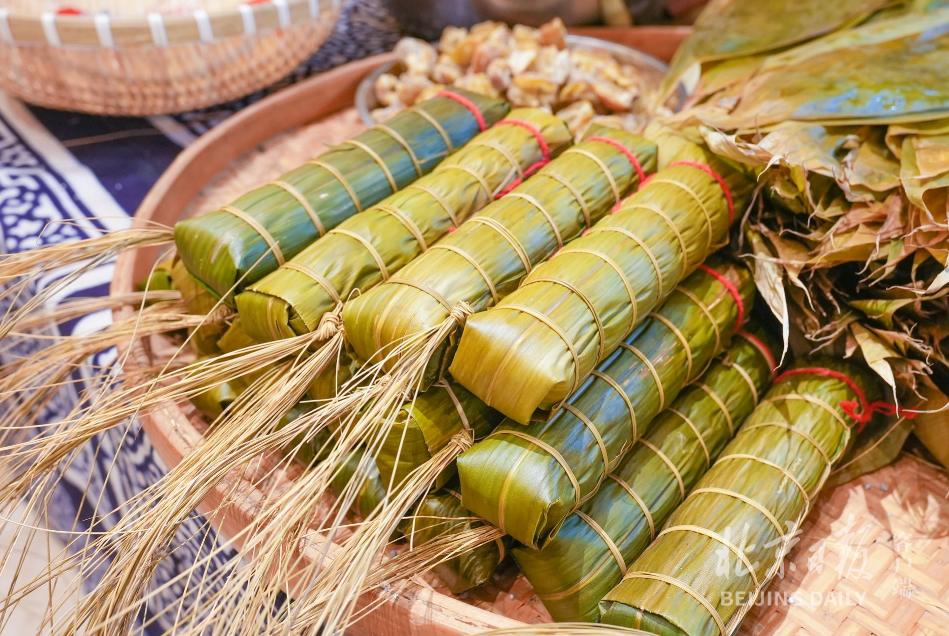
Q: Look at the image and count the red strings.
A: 7